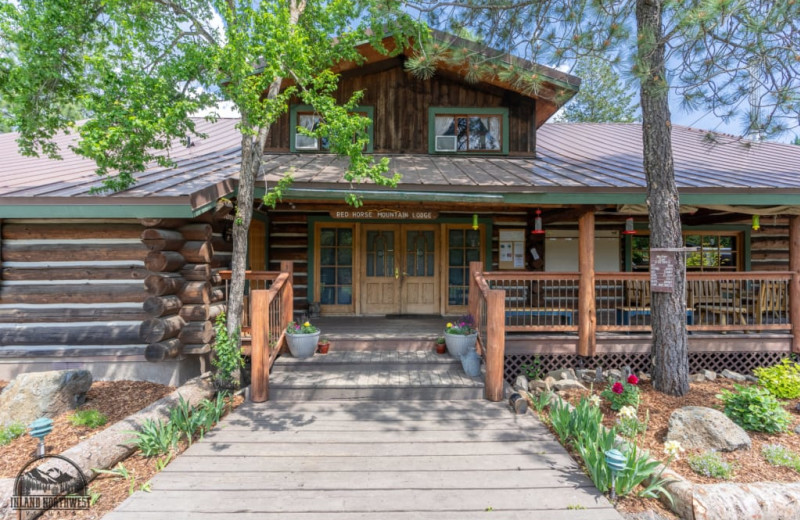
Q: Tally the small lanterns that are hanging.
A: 4